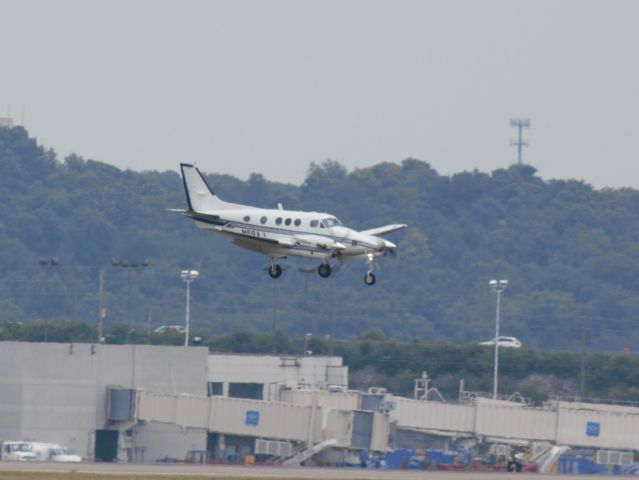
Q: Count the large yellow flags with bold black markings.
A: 0